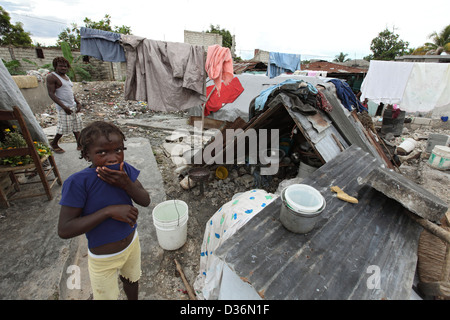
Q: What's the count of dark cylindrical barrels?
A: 1